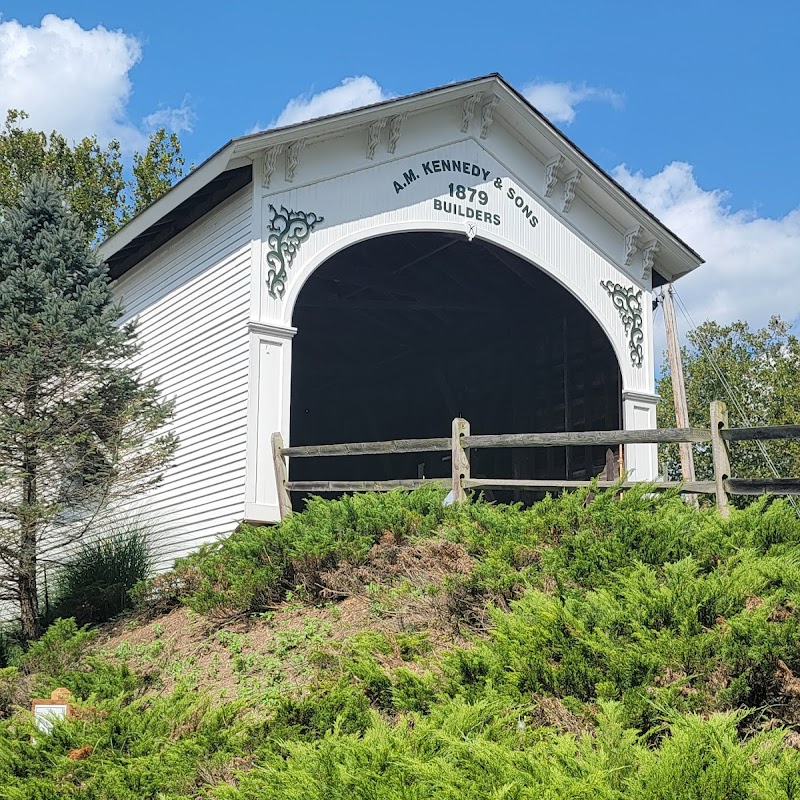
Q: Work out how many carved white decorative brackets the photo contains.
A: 10